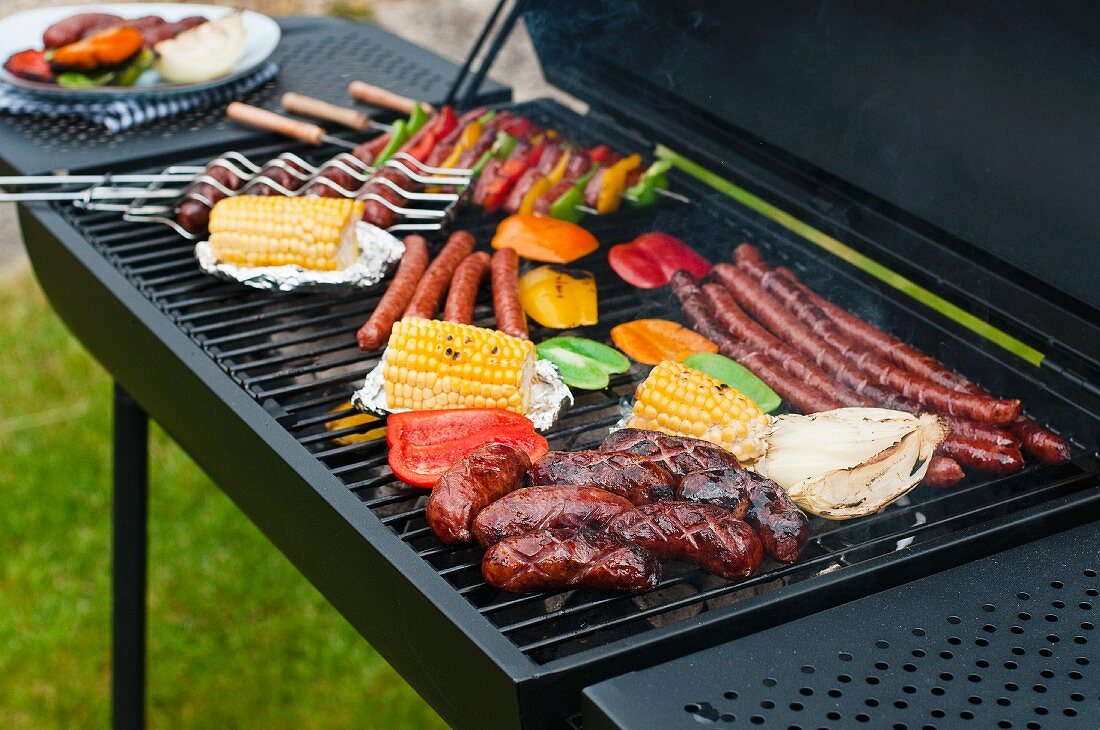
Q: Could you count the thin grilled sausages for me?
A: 9